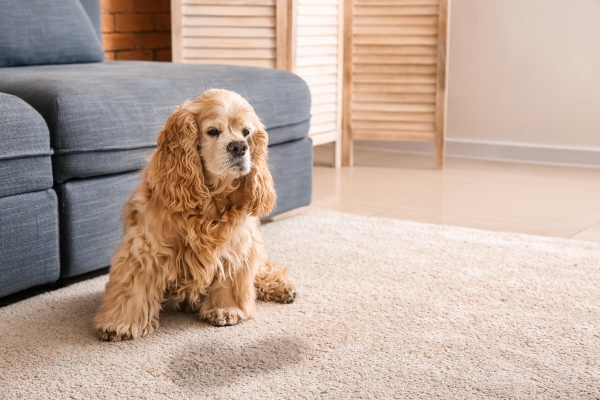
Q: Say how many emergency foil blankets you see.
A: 0